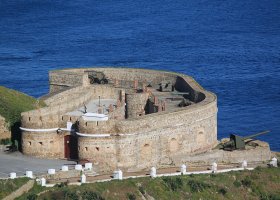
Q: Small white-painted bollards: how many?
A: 14